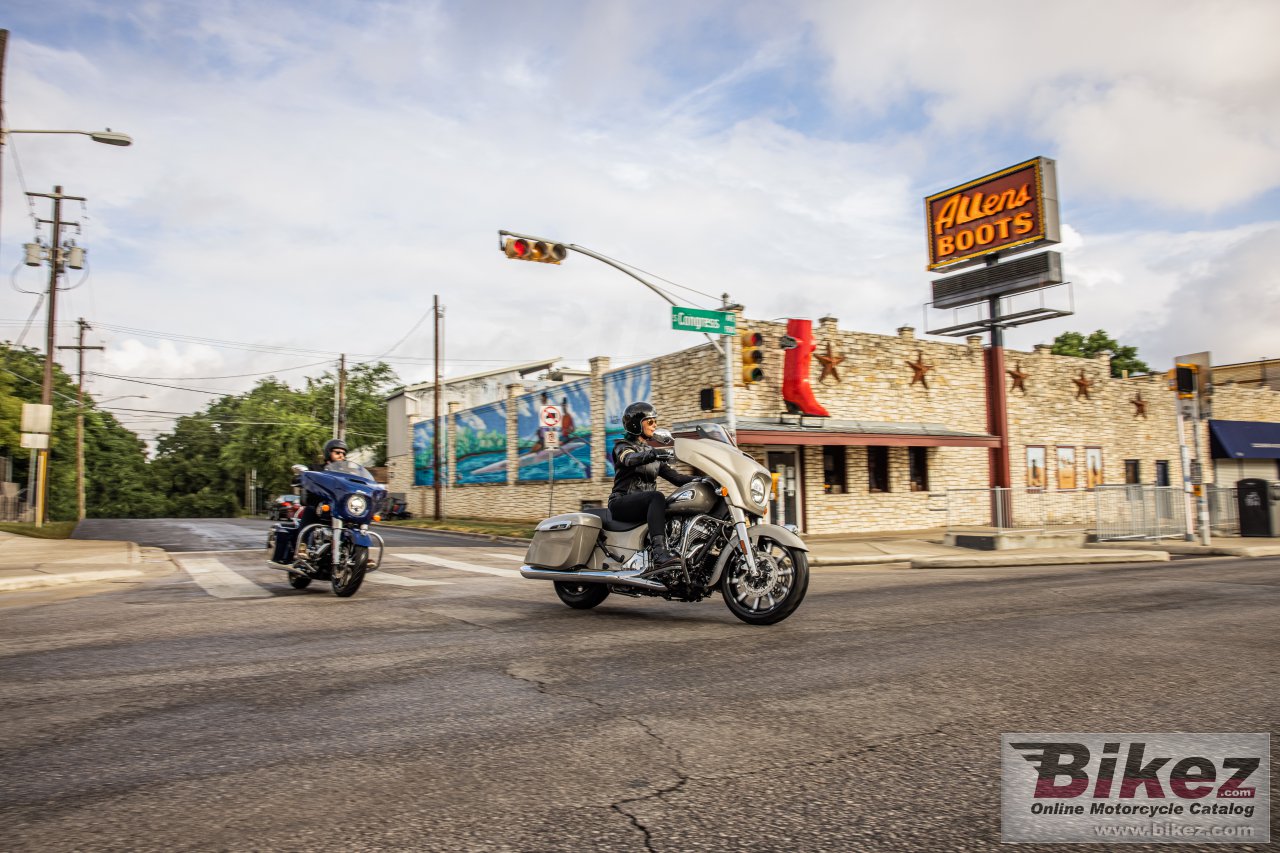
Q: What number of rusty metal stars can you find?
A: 5